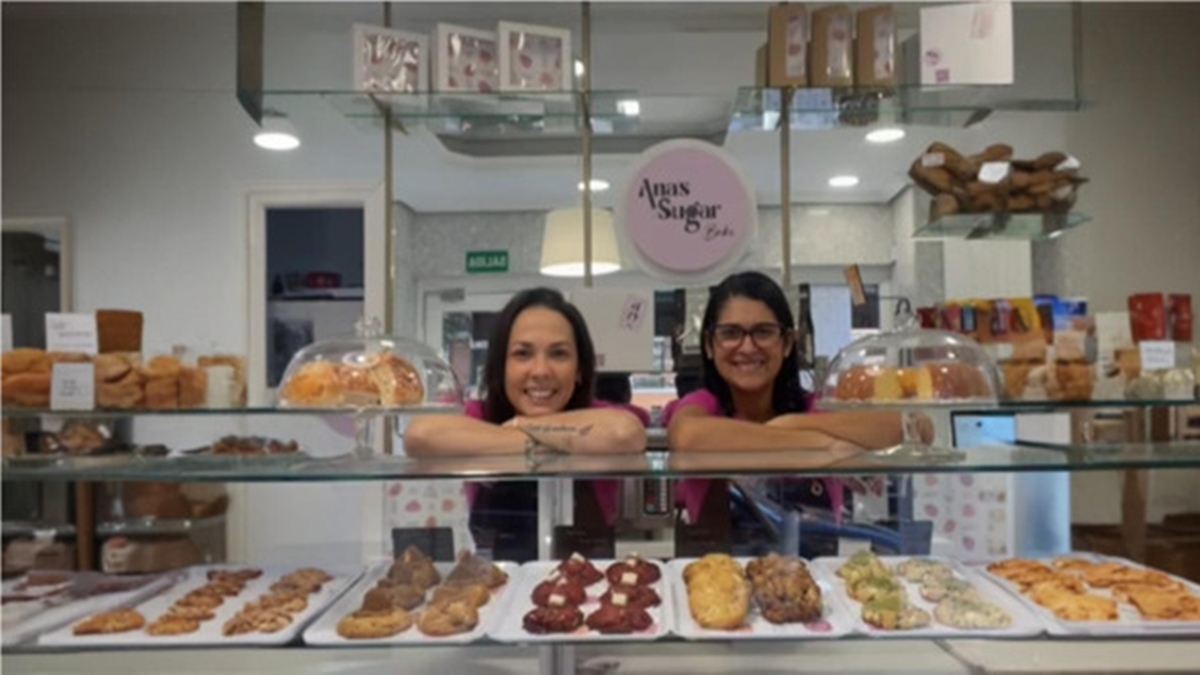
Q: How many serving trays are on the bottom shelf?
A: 7